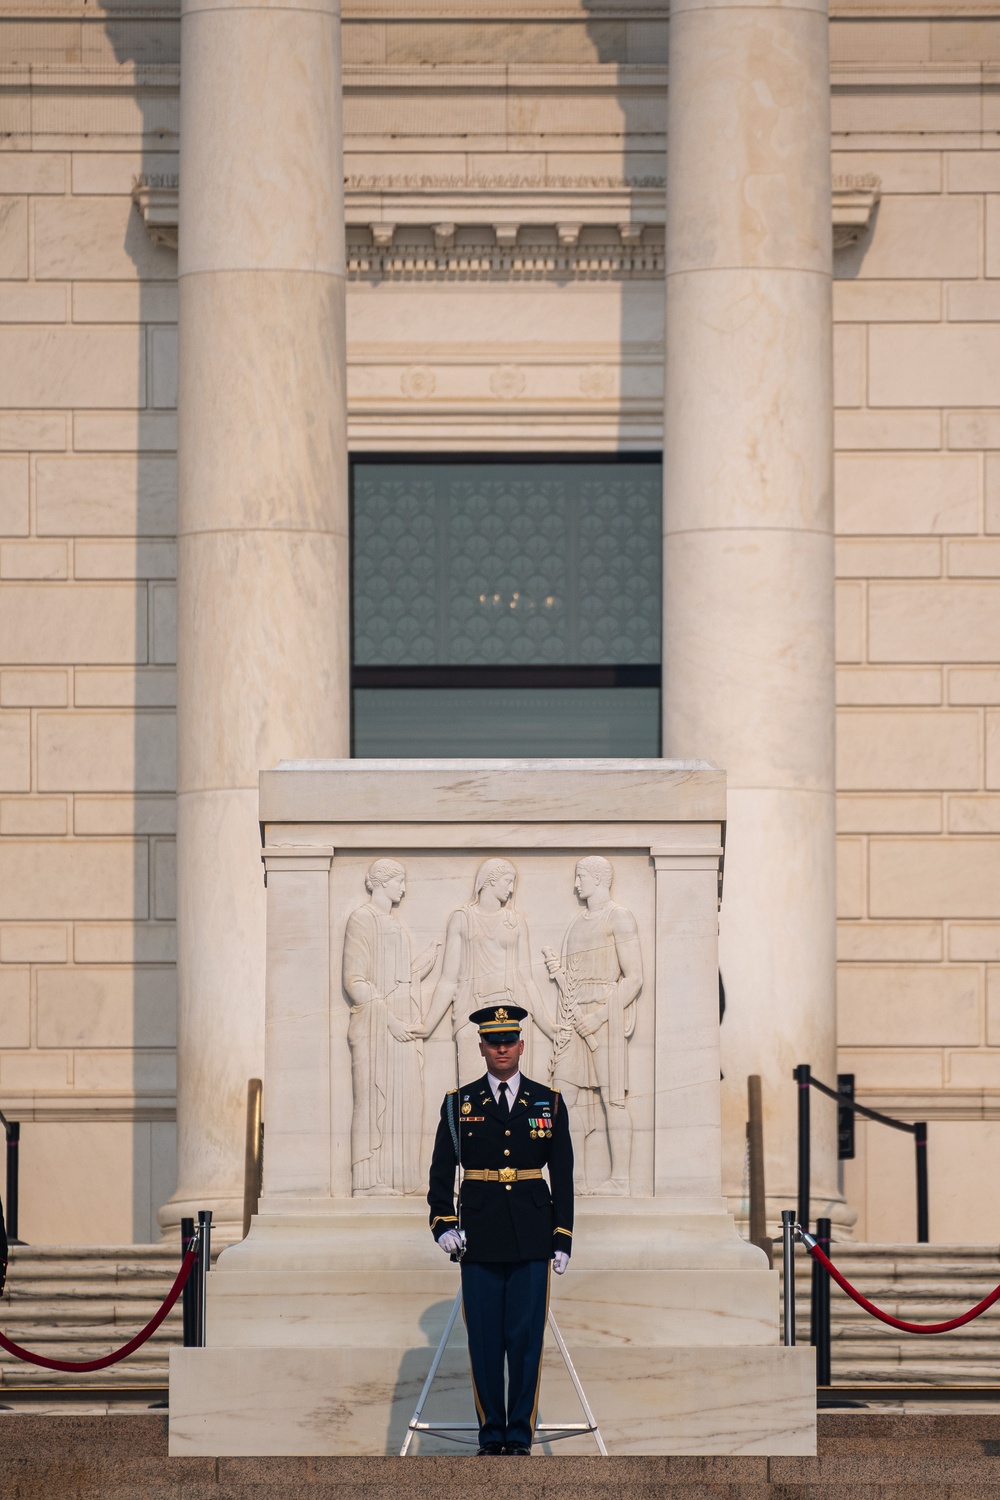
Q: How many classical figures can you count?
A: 3